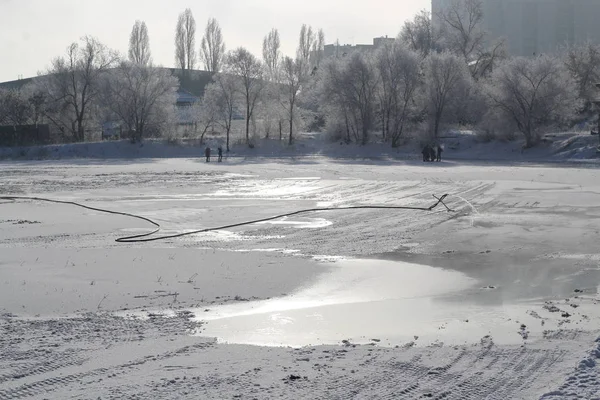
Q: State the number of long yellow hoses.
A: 0